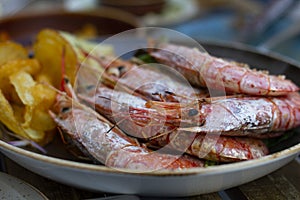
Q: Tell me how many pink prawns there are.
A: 5